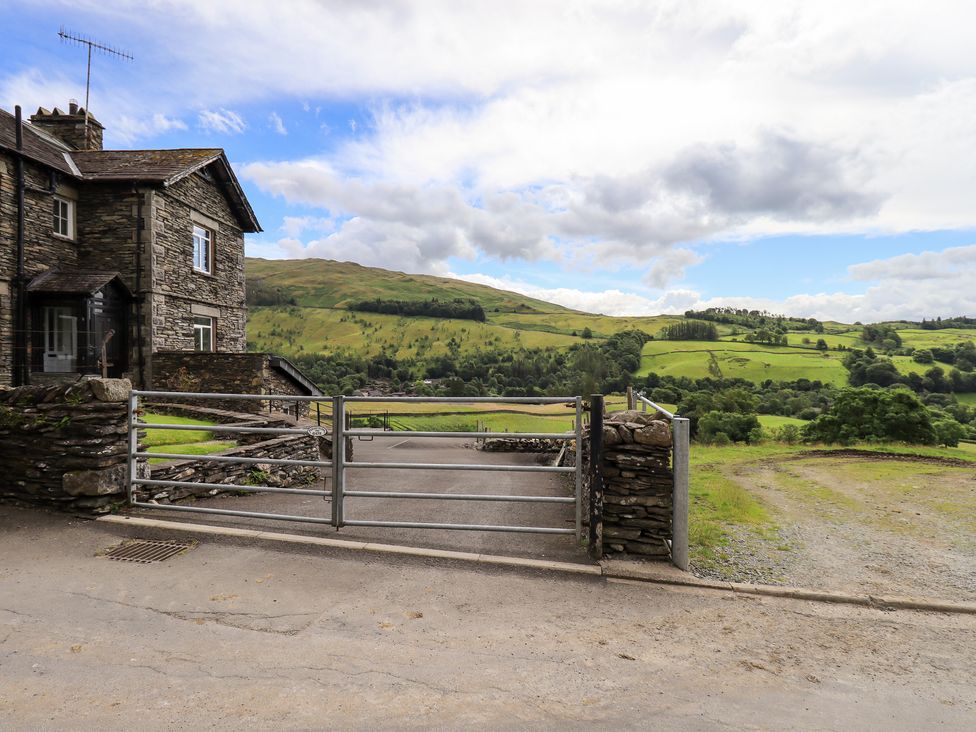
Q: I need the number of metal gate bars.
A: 10